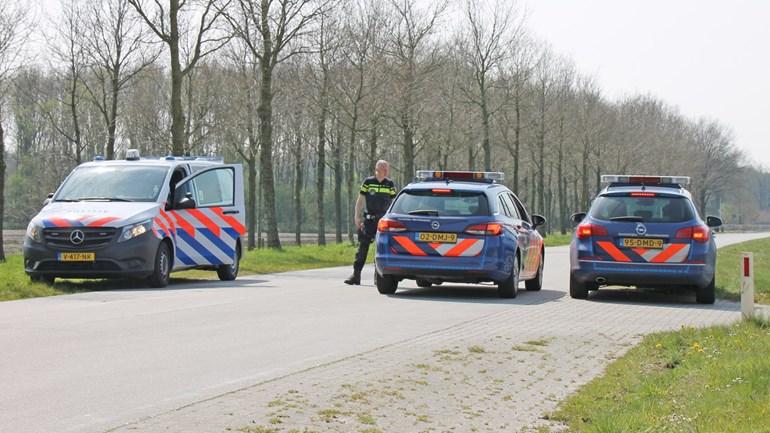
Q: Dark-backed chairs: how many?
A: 0